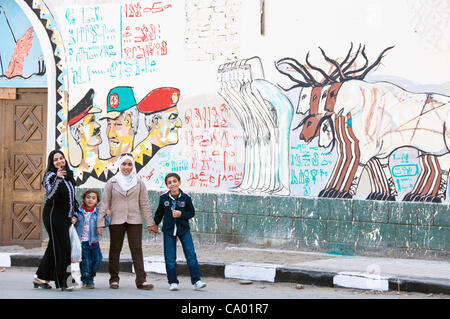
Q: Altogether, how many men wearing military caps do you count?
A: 3